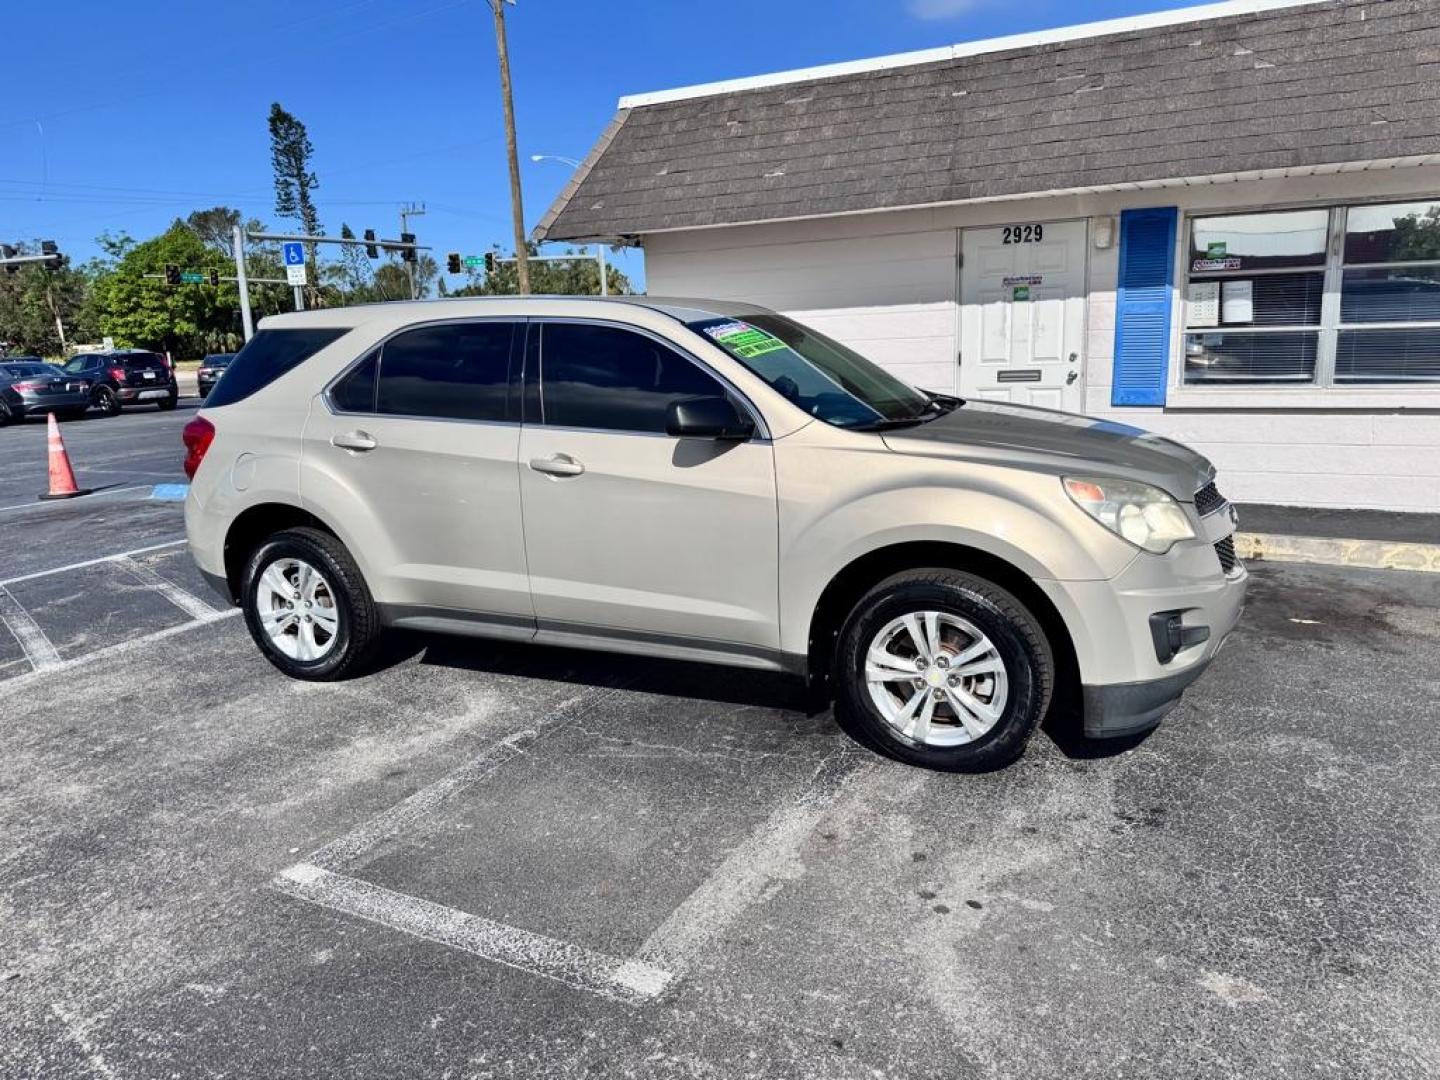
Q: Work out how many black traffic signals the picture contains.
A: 8